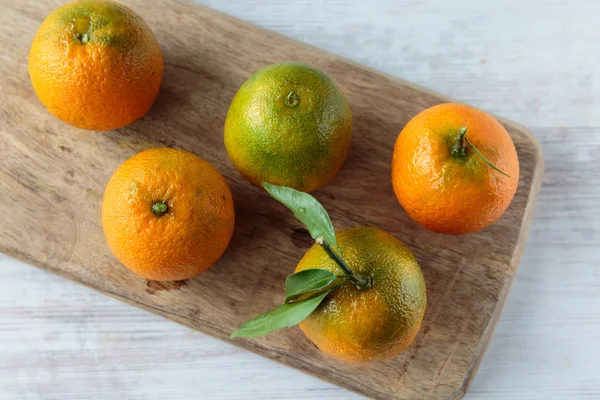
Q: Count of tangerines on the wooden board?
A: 5